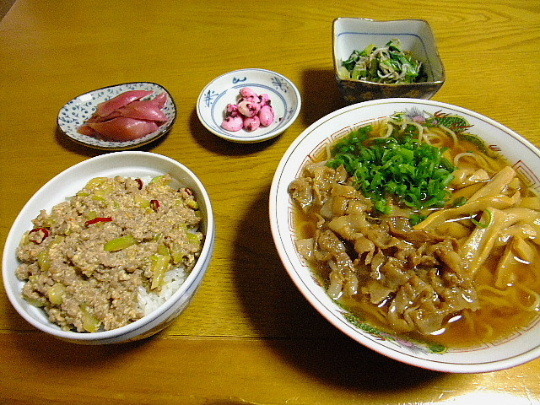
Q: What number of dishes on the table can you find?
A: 5